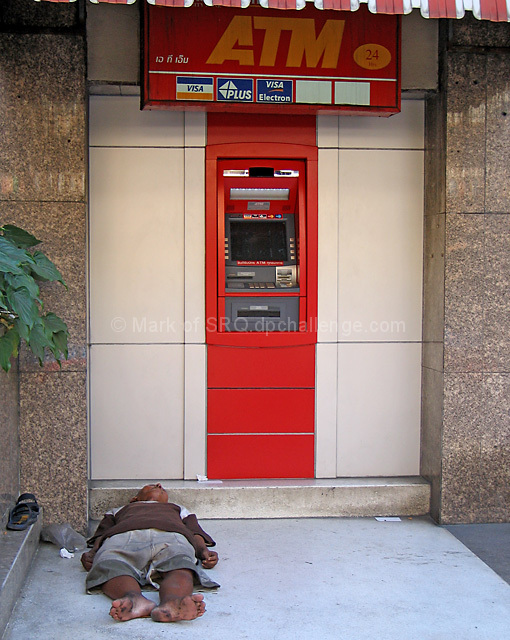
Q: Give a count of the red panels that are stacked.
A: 3